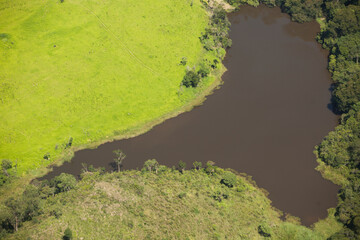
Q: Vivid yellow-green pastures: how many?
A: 1